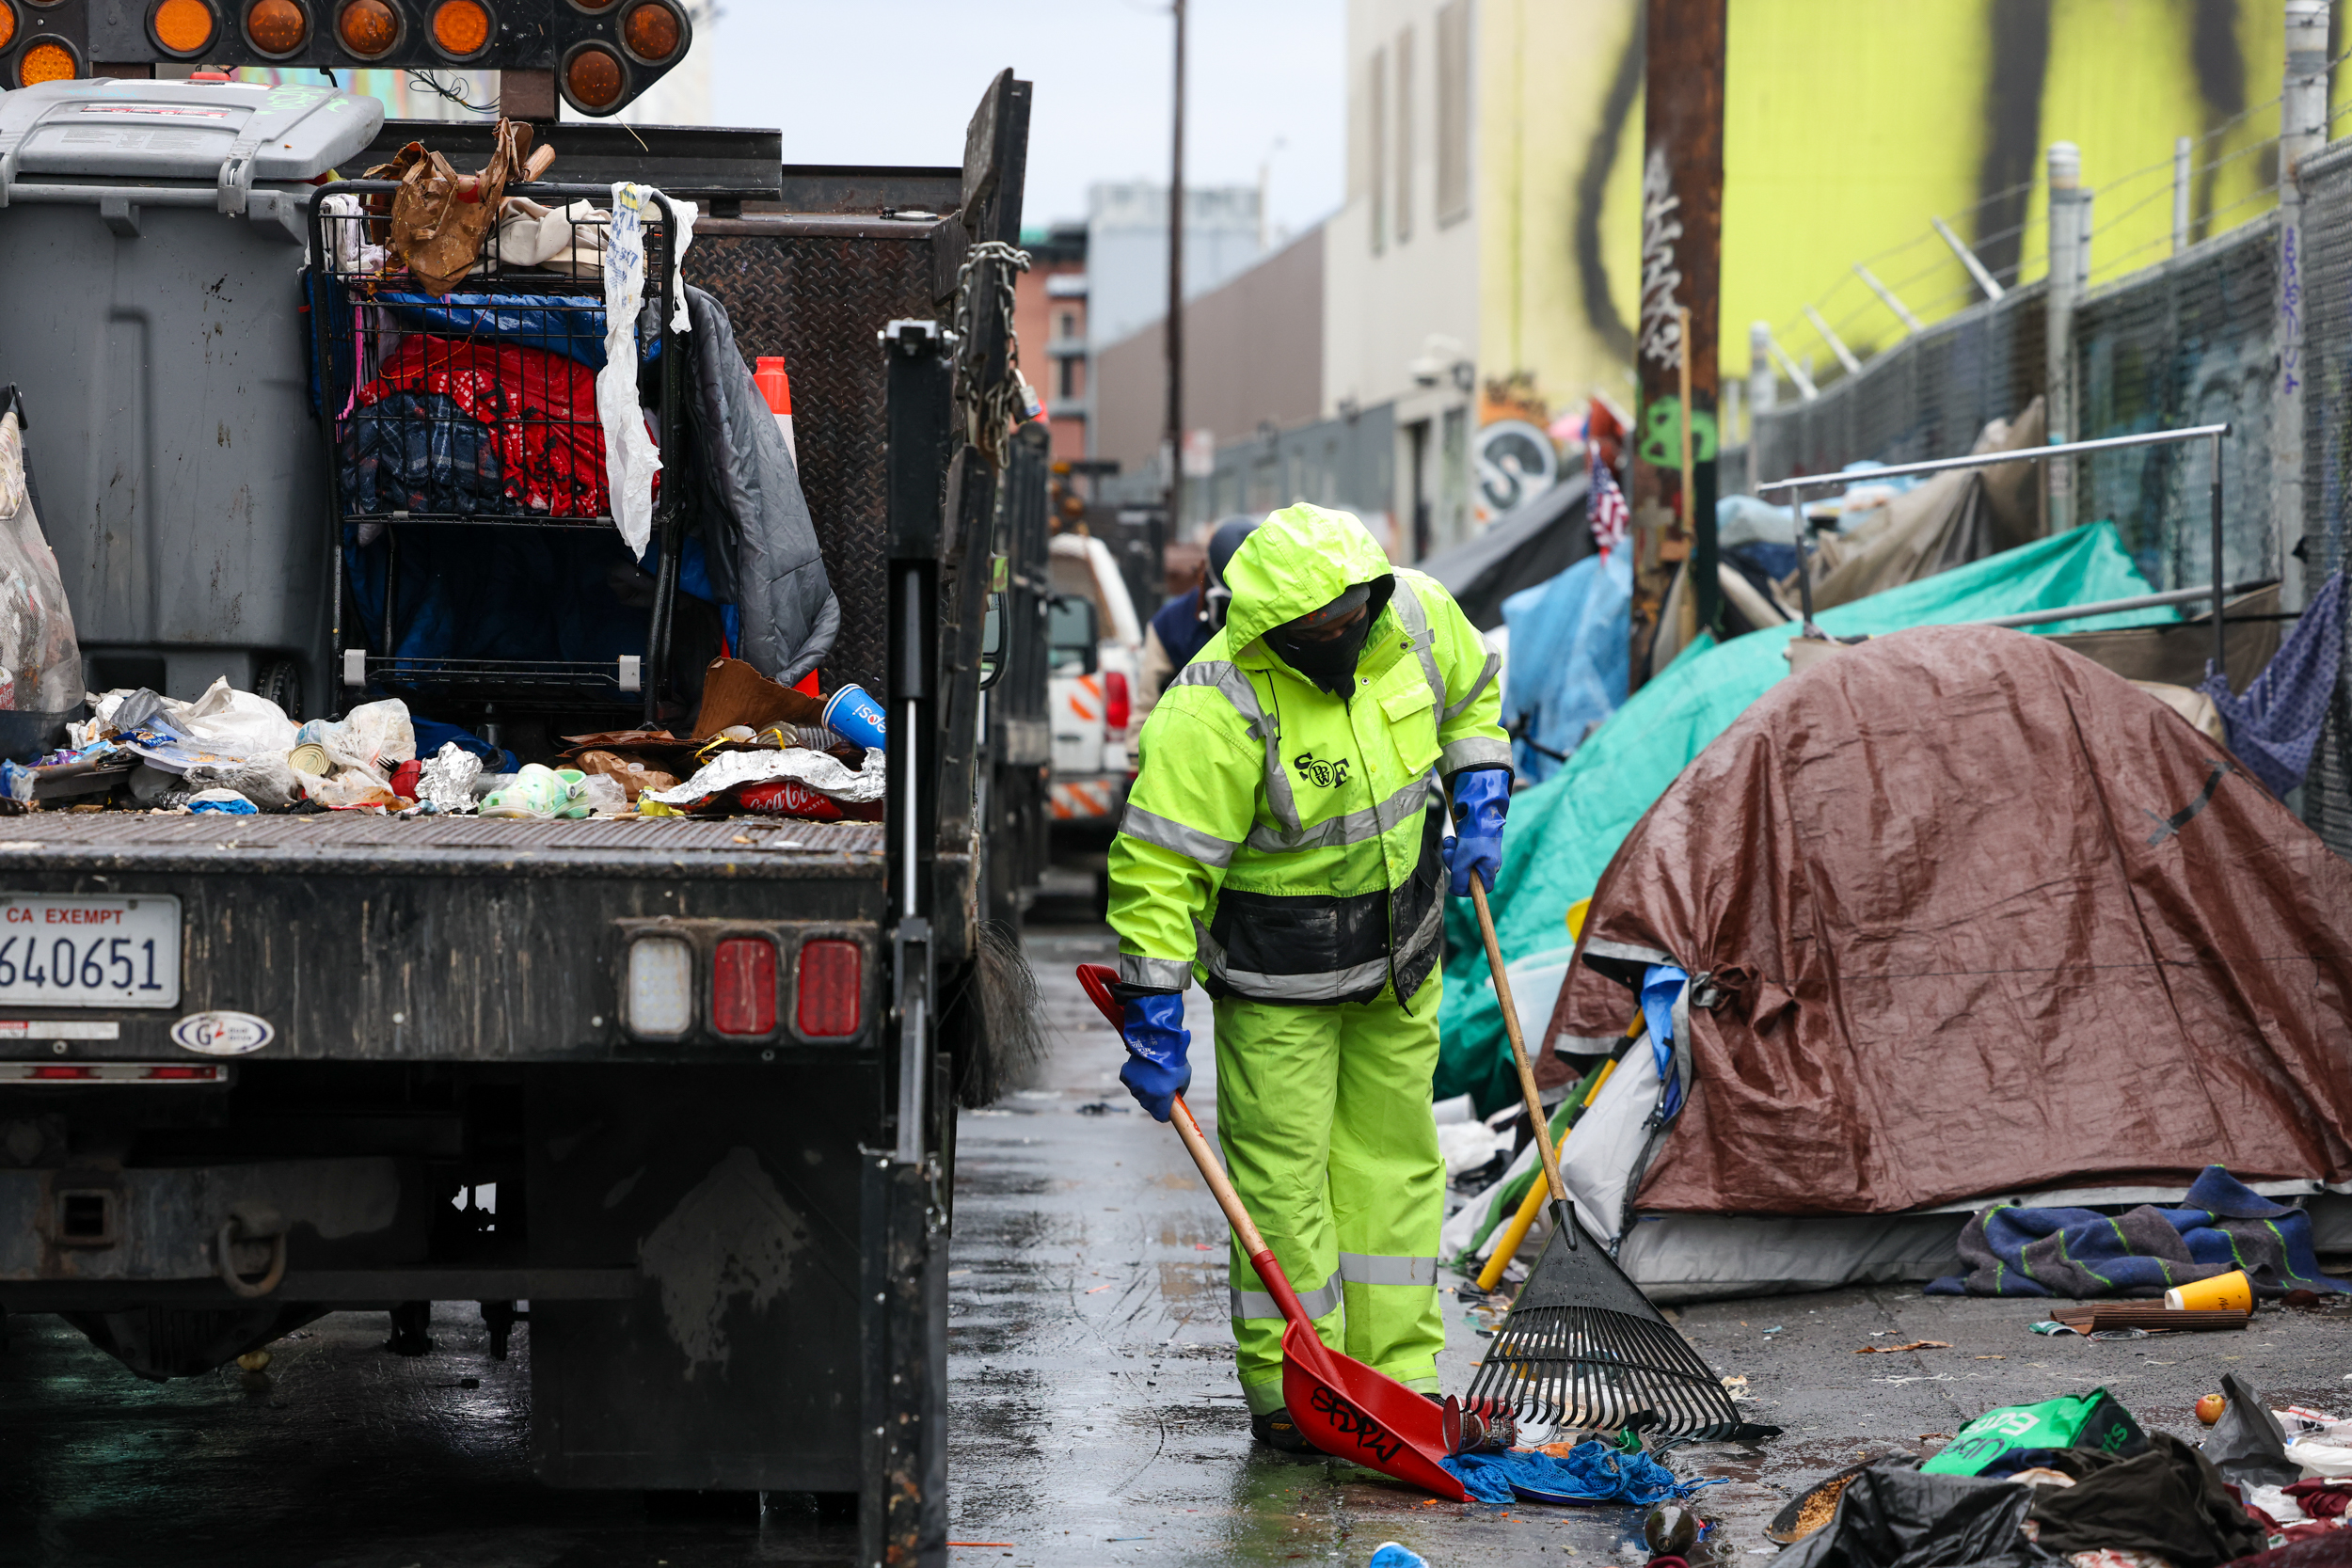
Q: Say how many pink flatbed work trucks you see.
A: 0